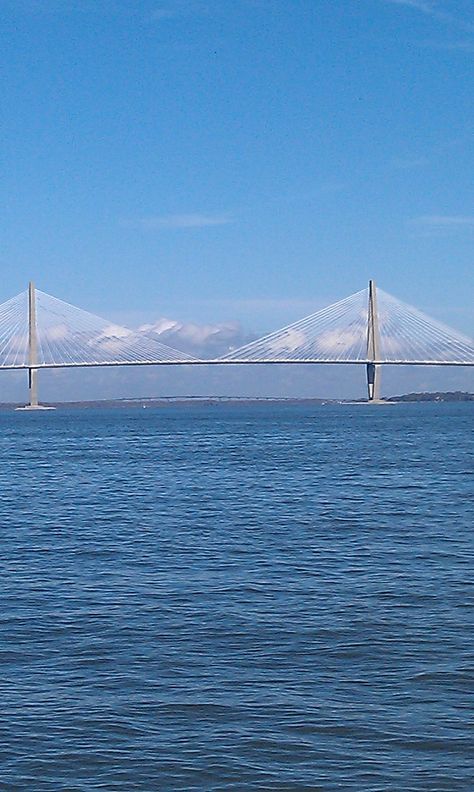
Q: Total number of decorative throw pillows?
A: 0